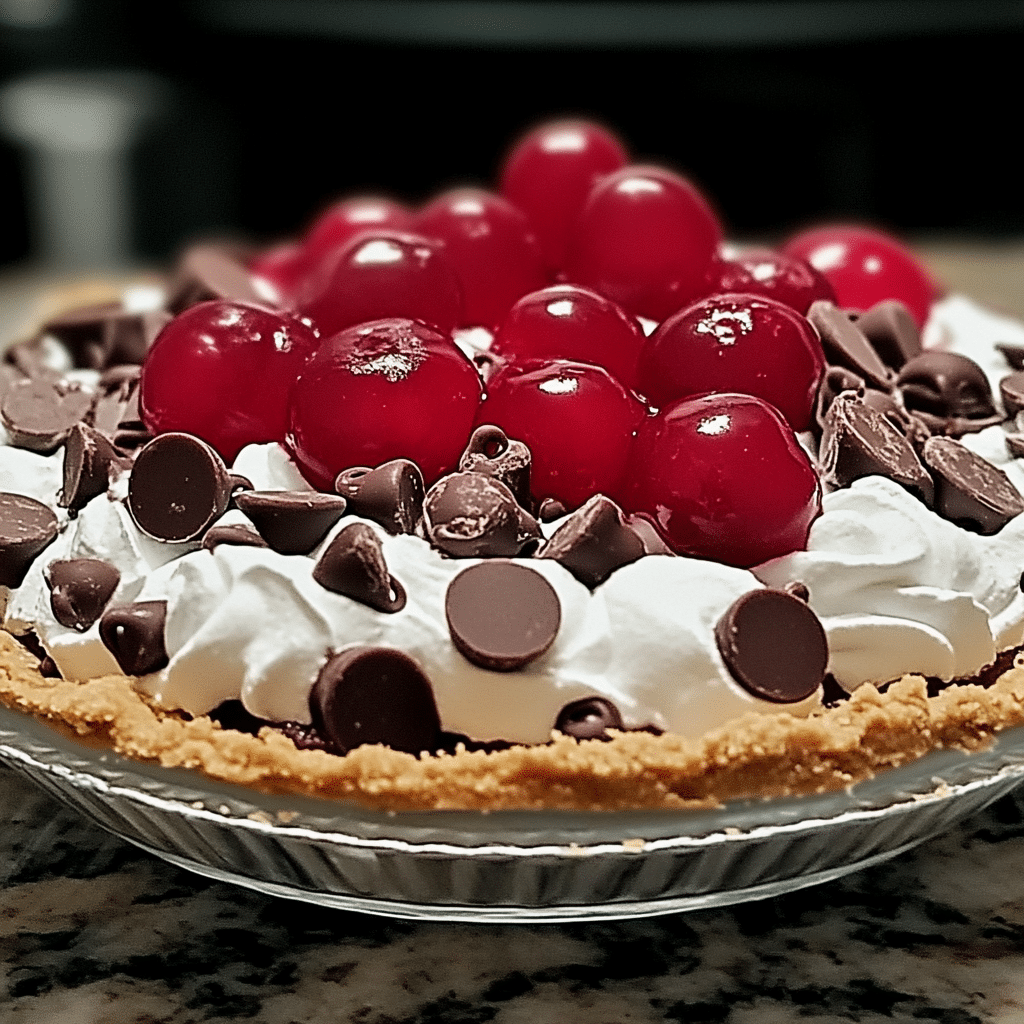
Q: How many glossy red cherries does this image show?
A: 14